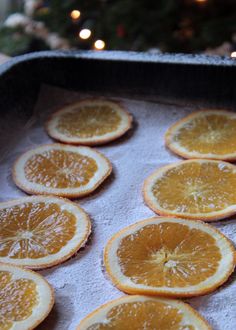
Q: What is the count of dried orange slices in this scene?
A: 8